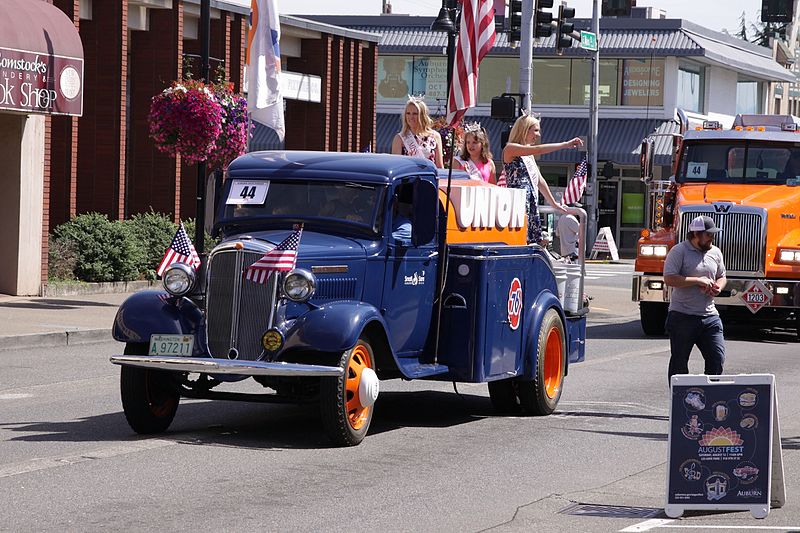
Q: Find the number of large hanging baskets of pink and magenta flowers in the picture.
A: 2